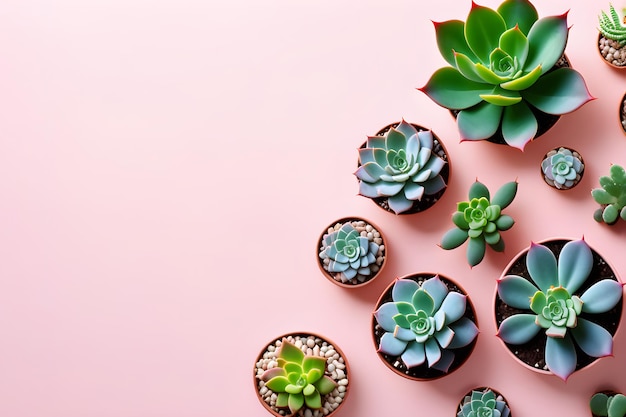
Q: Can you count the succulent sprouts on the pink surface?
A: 12